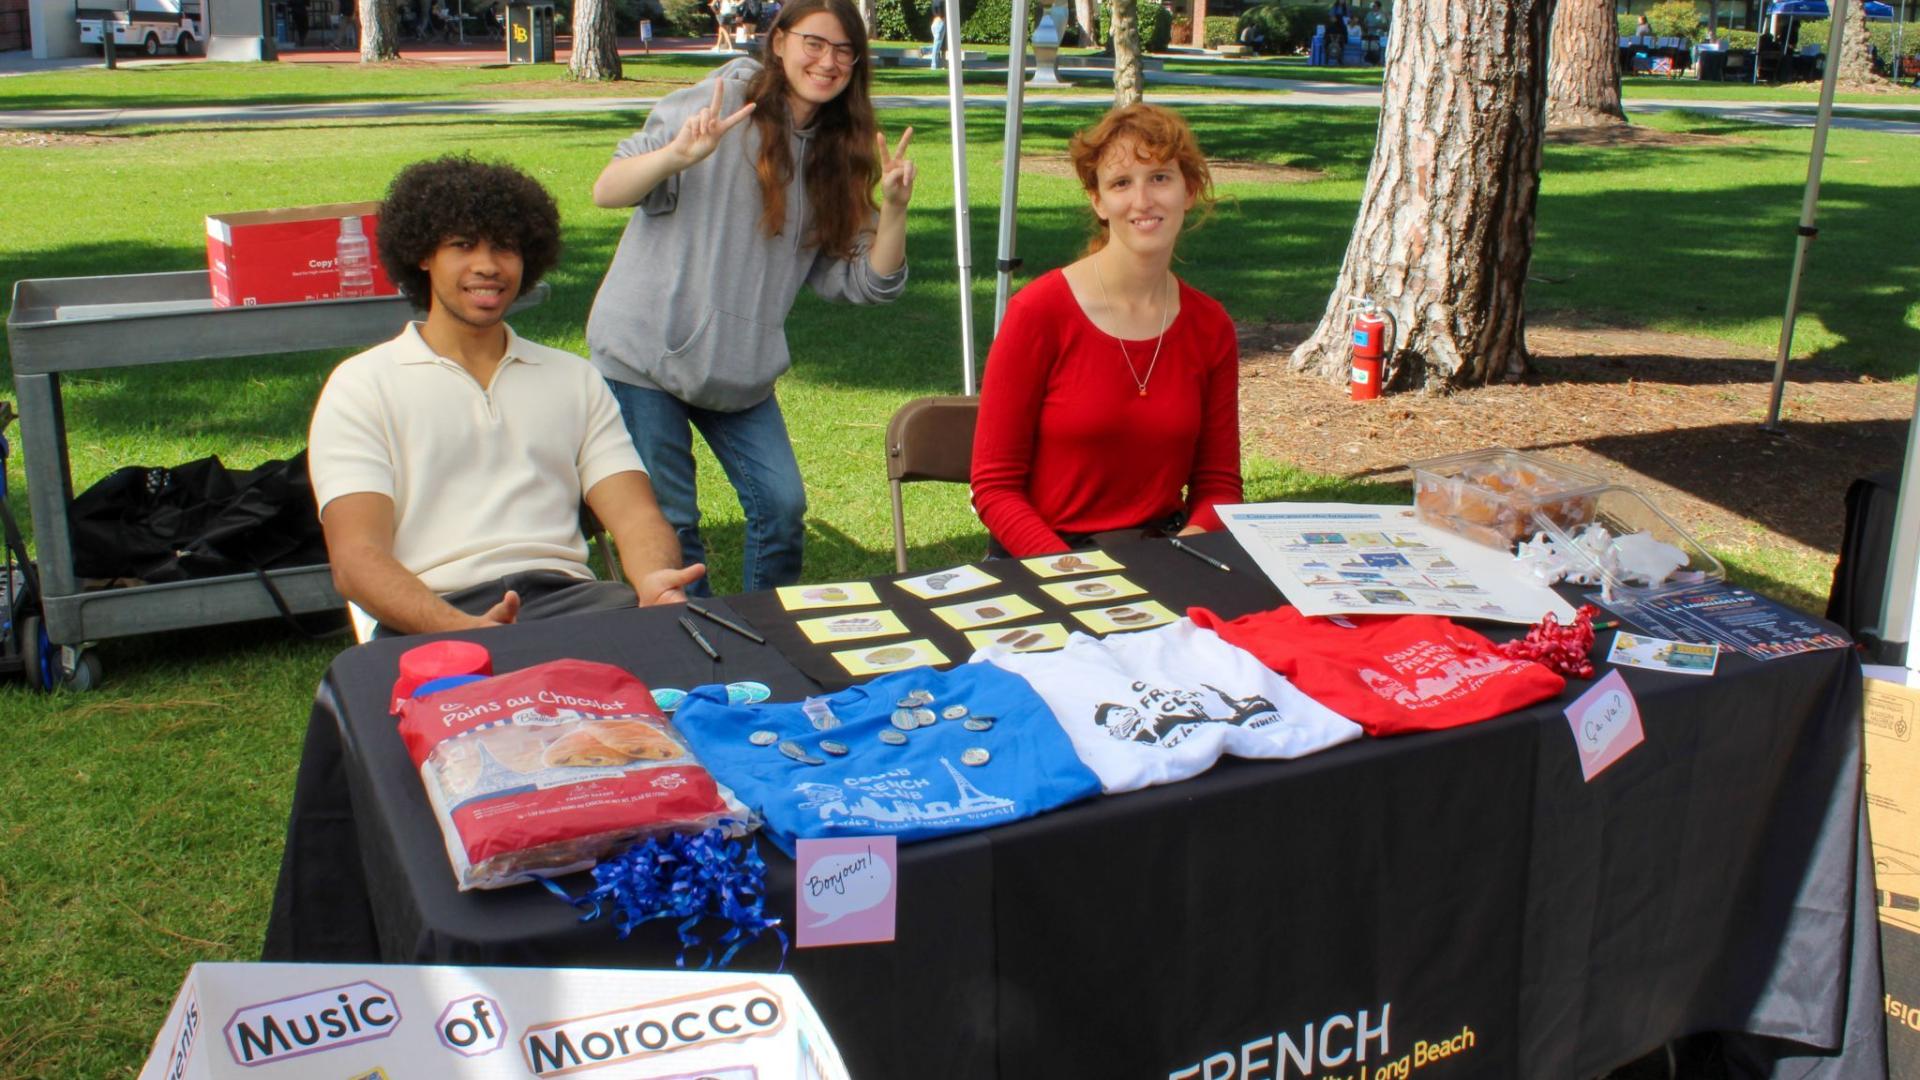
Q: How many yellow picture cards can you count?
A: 9